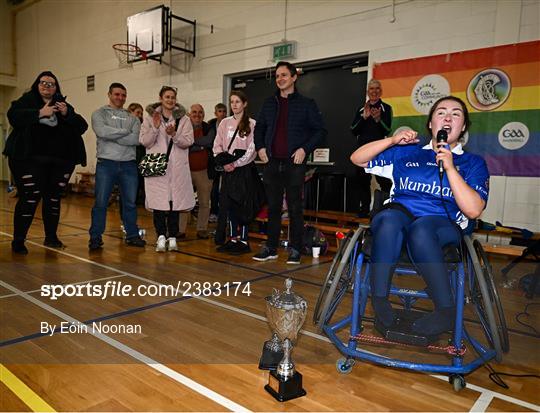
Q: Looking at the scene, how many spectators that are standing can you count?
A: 9